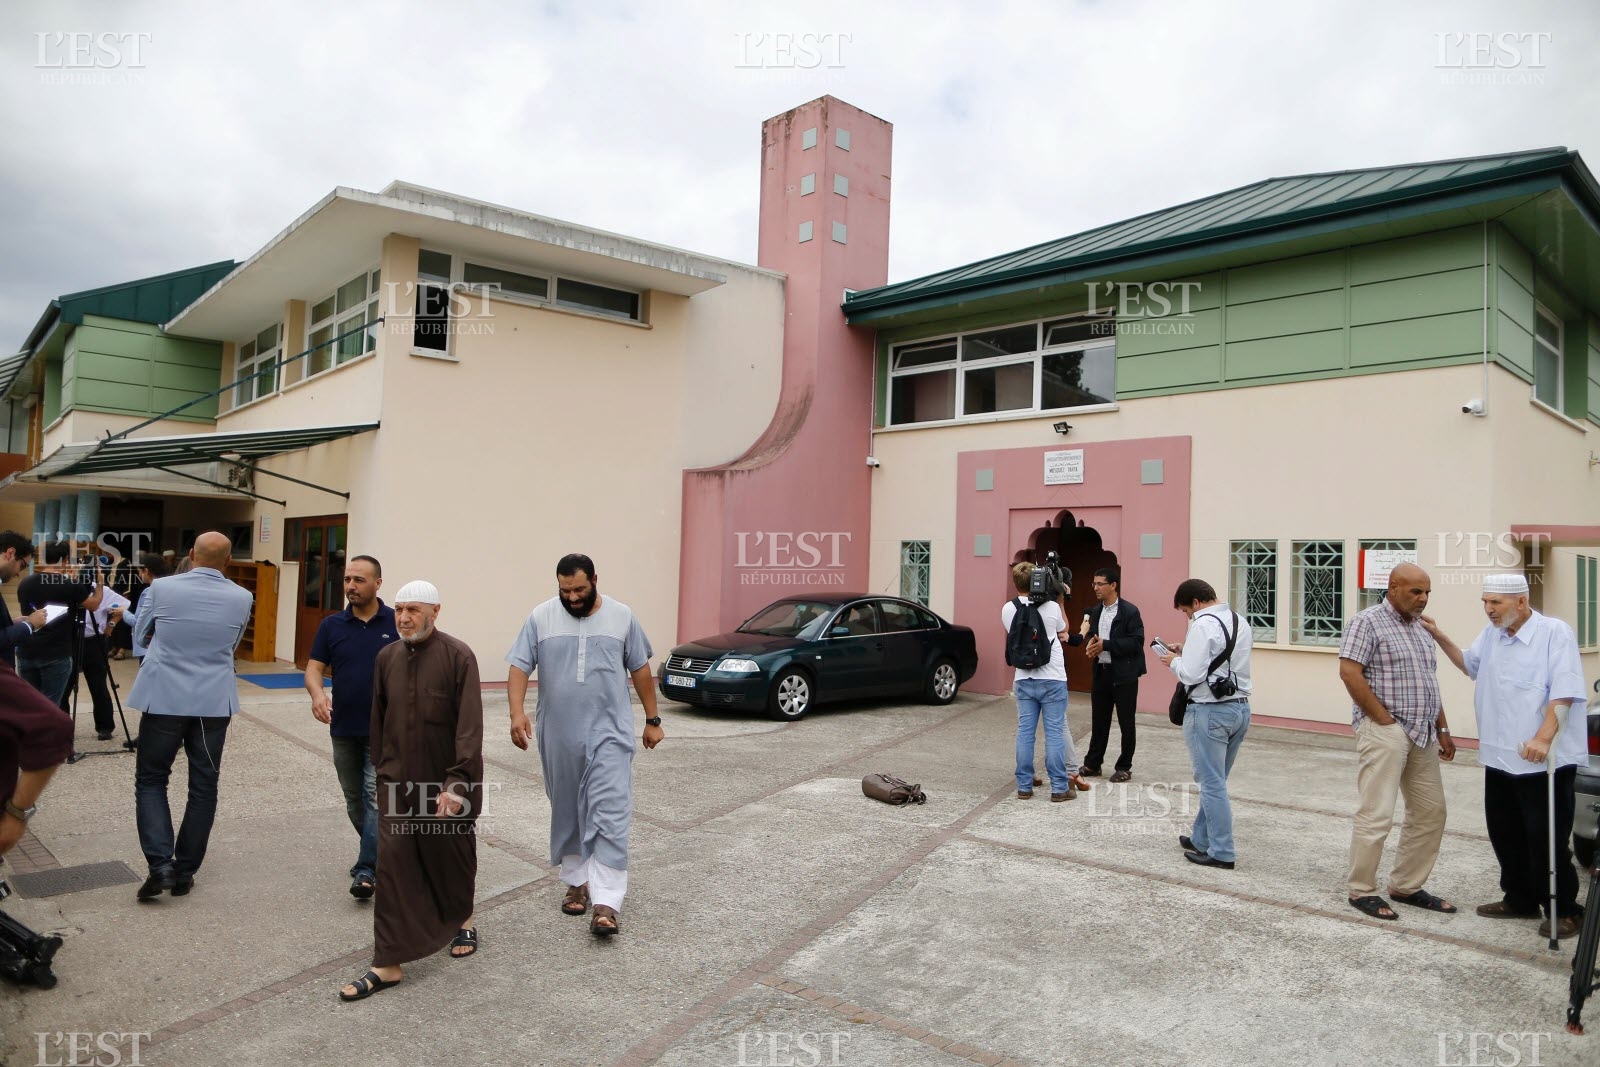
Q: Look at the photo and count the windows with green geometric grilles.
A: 4